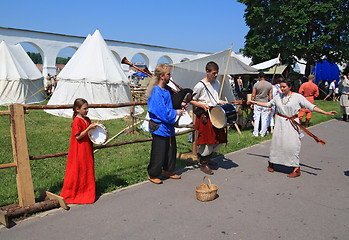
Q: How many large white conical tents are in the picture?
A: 2